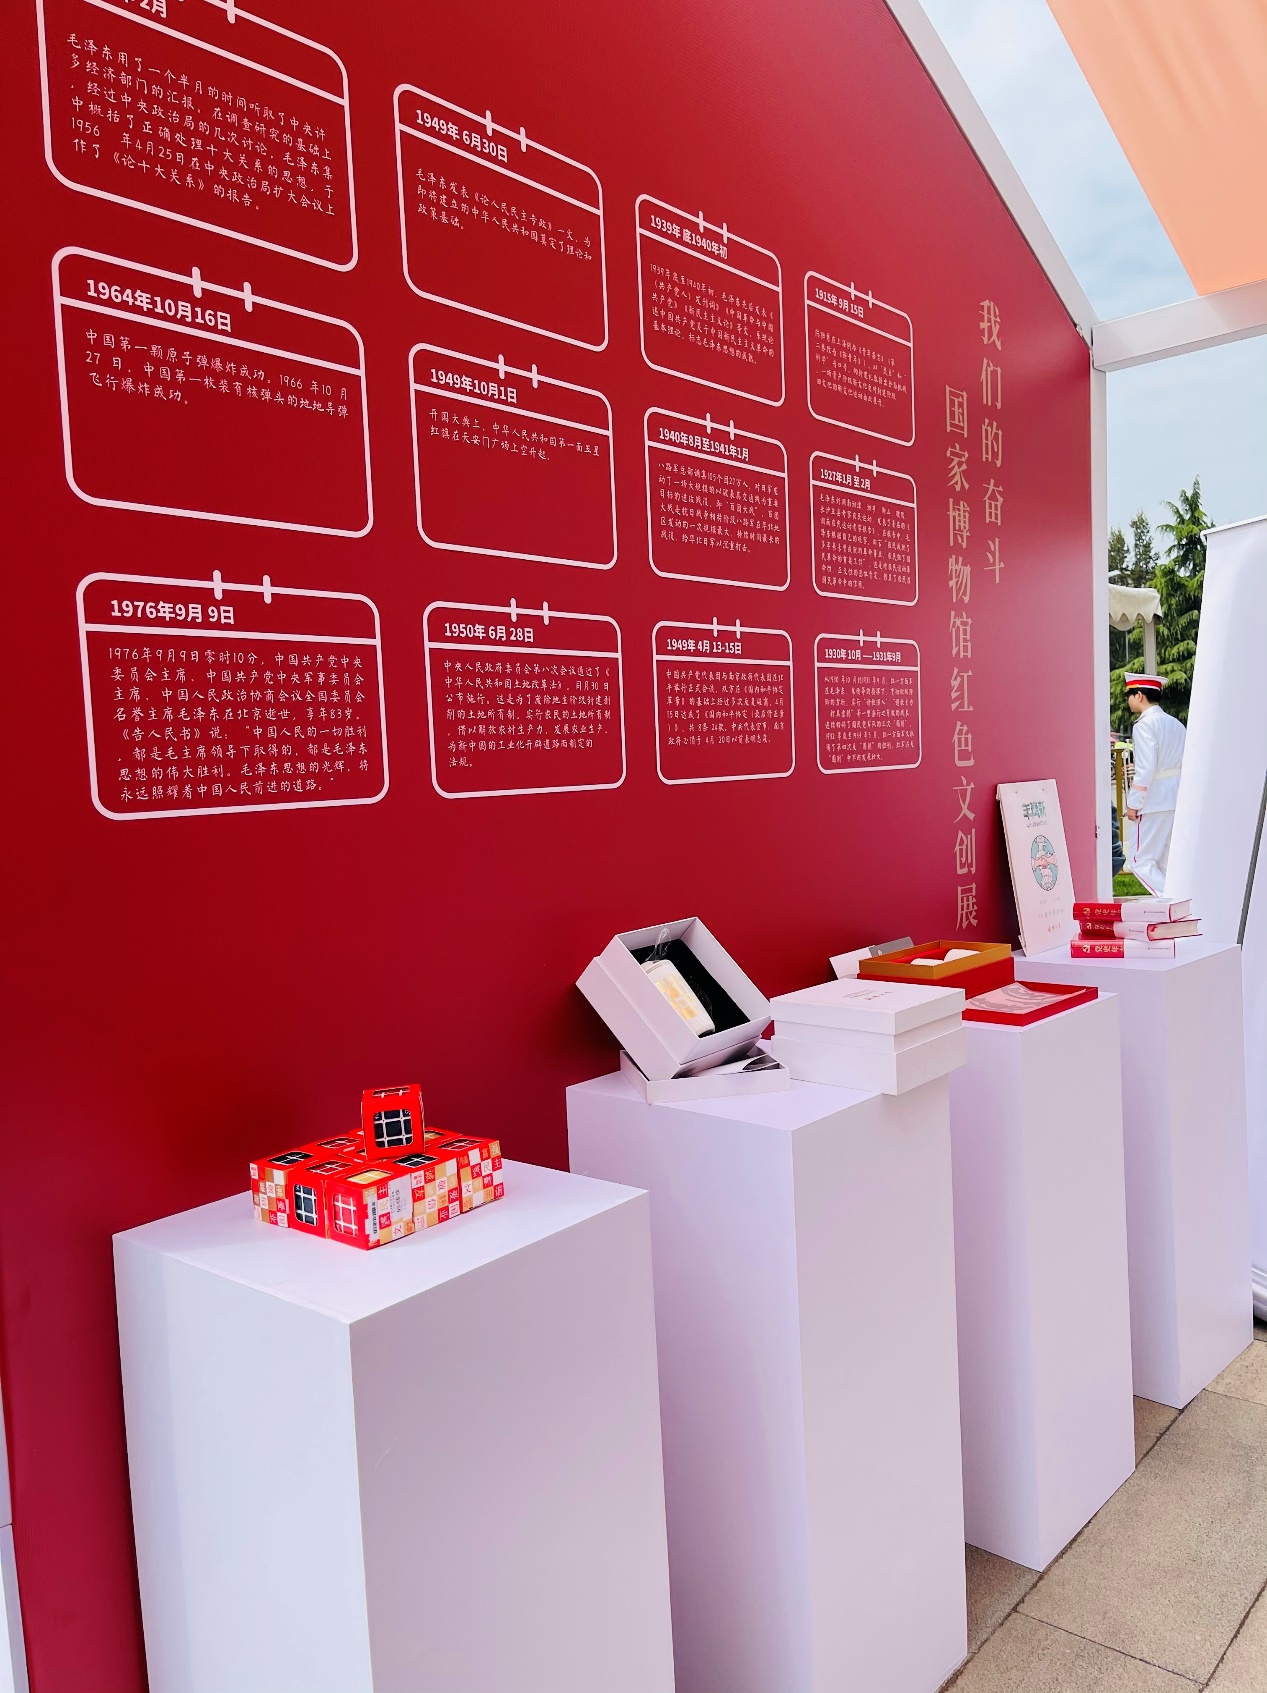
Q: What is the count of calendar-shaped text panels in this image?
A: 12